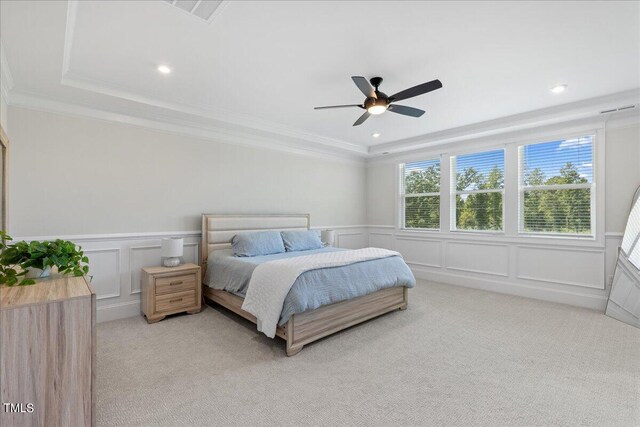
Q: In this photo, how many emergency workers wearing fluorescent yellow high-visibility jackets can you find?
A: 0